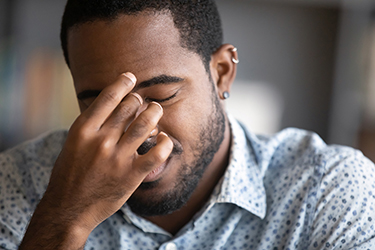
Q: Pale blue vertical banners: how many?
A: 0